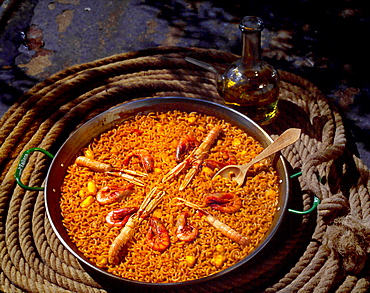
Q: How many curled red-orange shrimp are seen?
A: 8